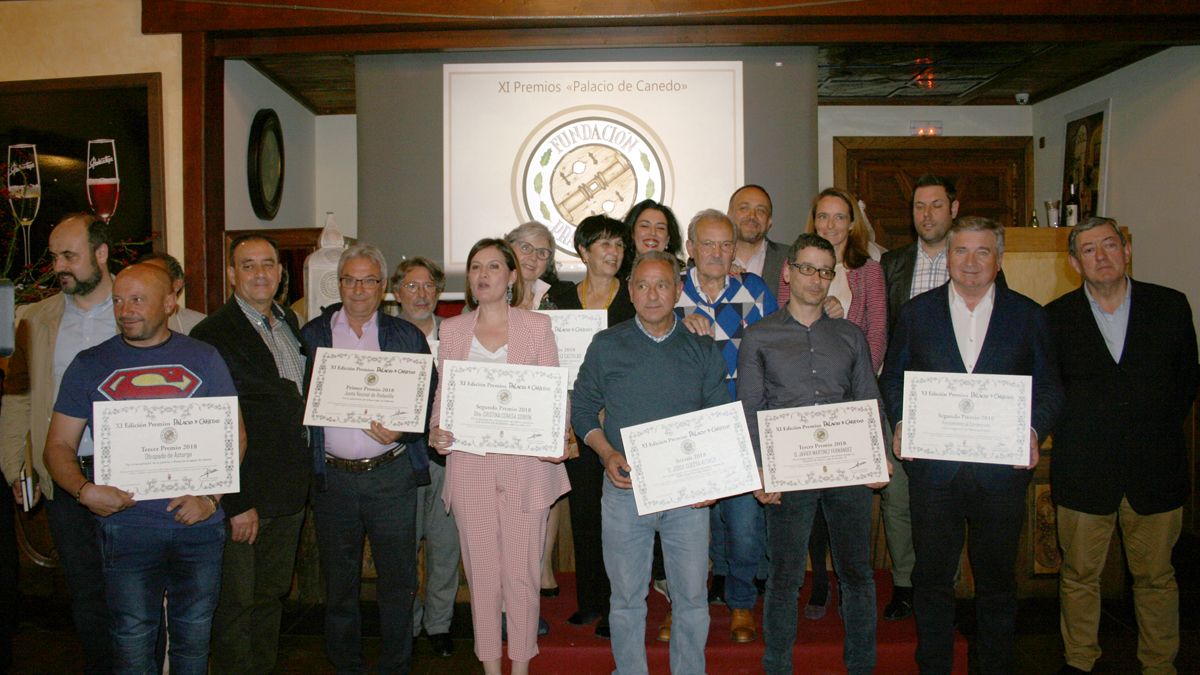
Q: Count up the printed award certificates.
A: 7